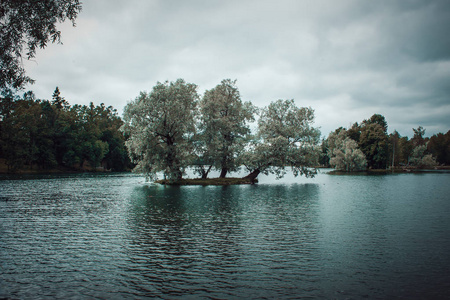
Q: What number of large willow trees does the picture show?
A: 3